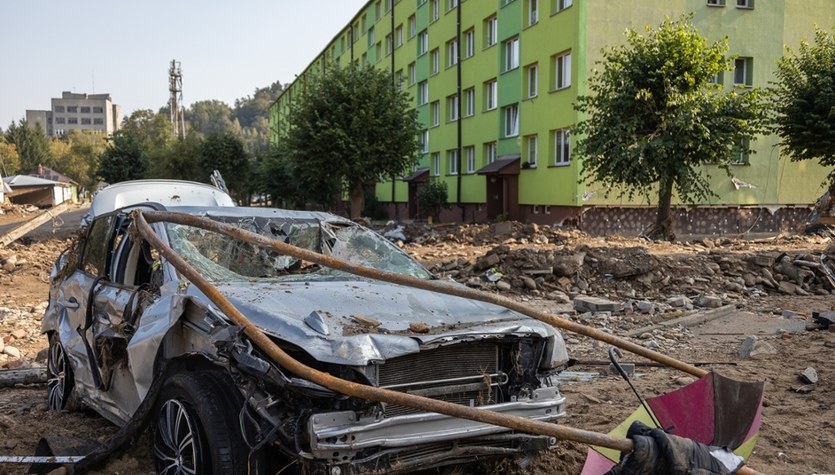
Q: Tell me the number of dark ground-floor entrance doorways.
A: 2